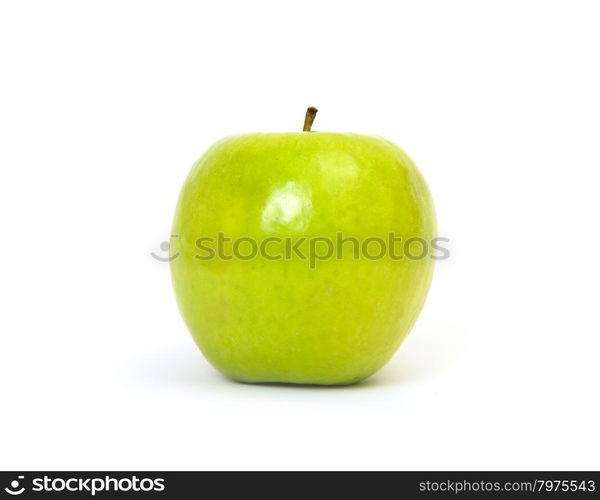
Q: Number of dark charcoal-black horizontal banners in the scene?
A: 1